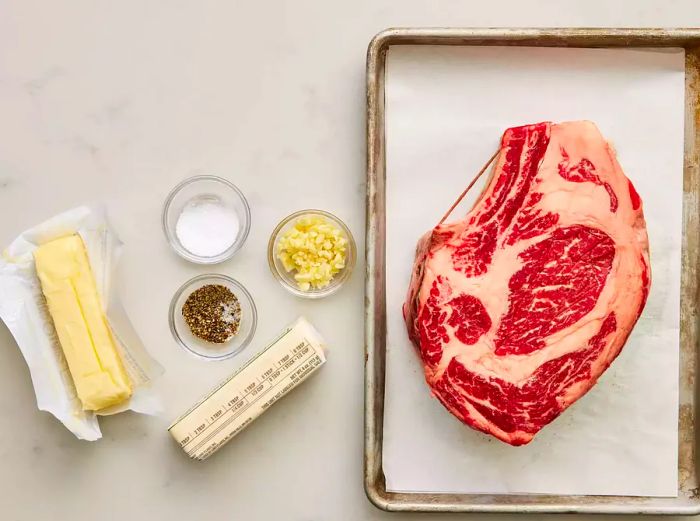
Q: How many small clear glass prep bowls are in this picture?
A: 3